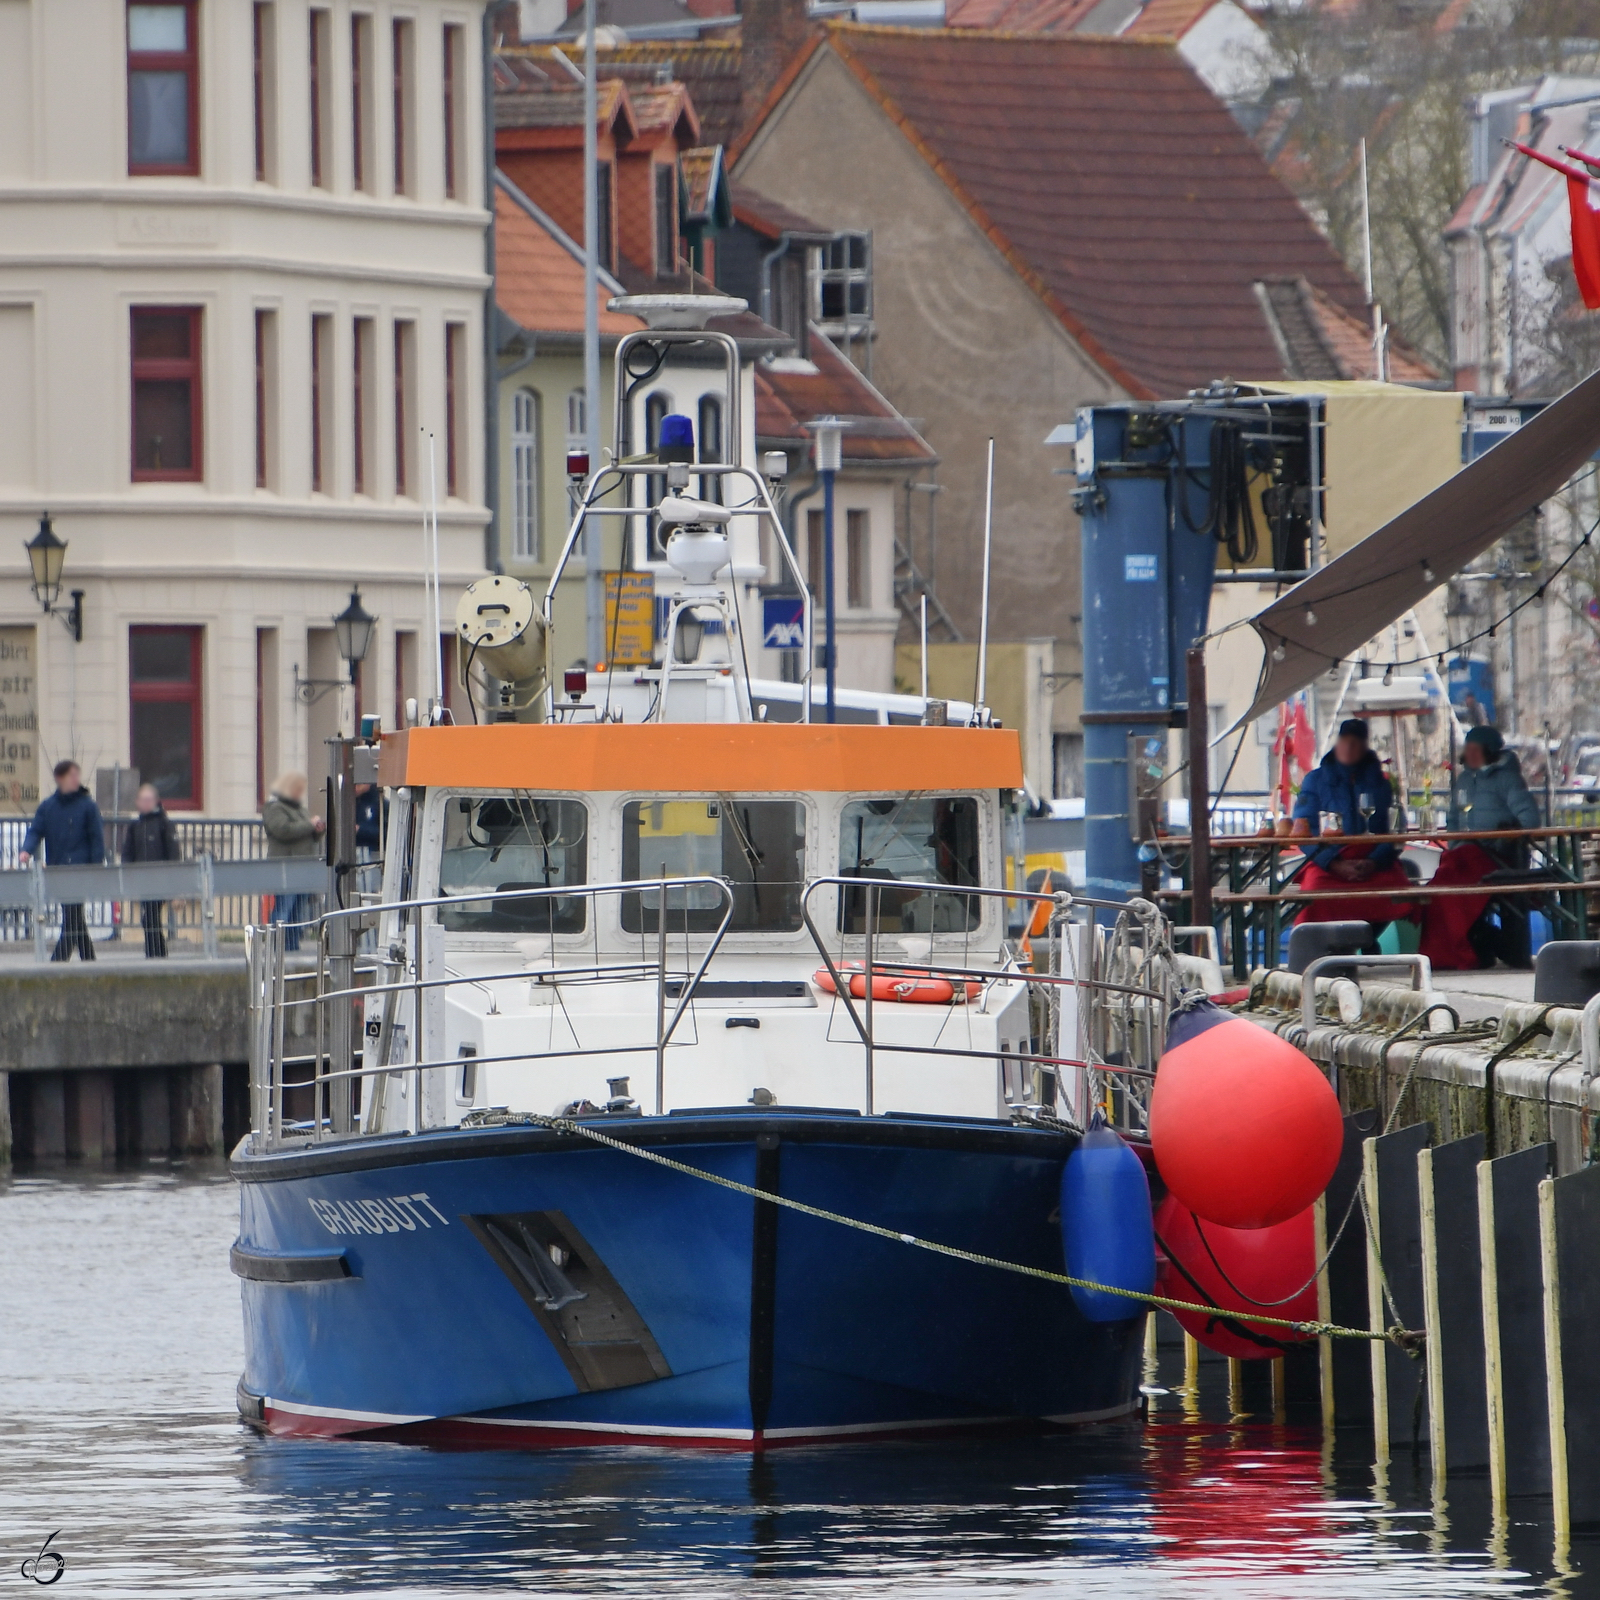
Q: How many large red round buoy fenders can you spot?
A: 2